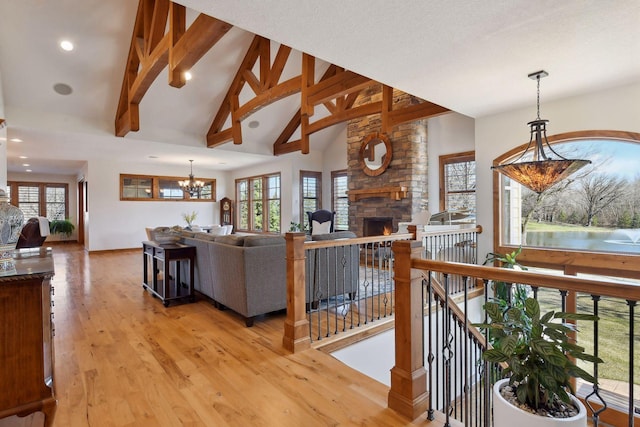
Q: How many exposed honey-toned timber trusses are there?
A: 3